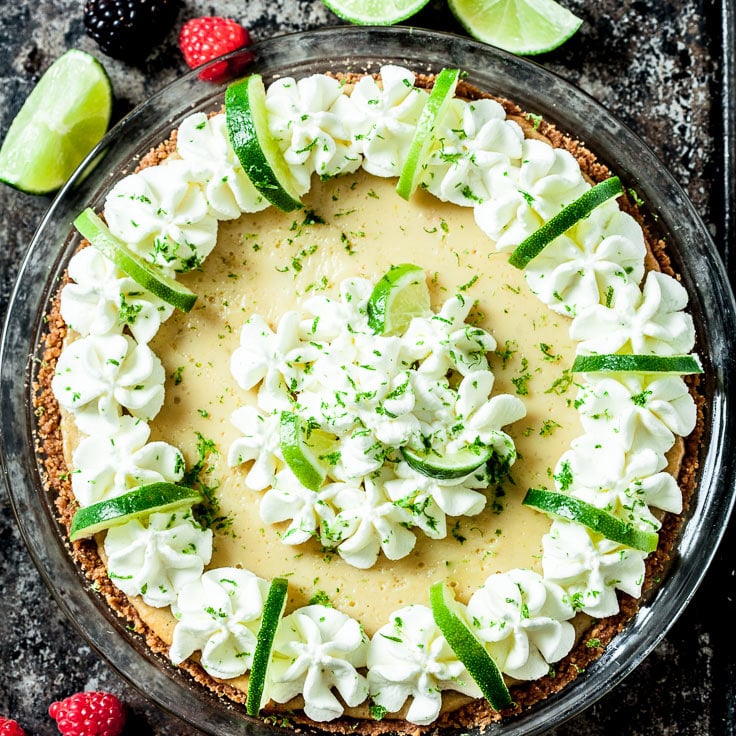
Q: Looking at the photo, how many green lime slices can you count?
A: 15